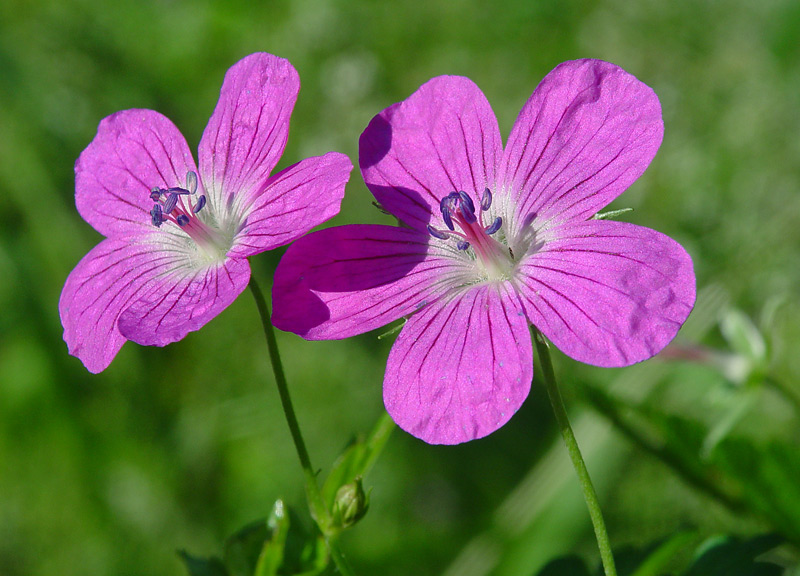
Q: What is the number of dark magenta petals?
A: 10